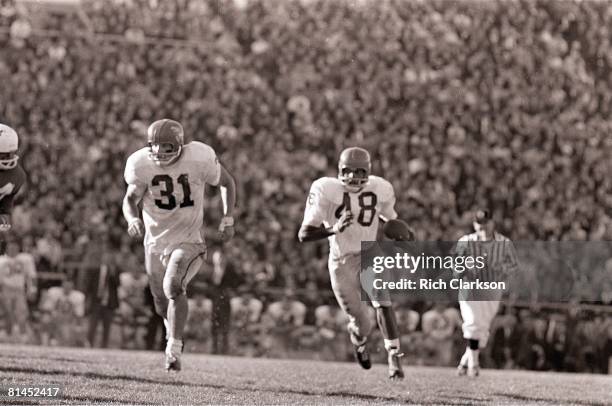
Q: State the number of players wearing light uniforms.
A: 2